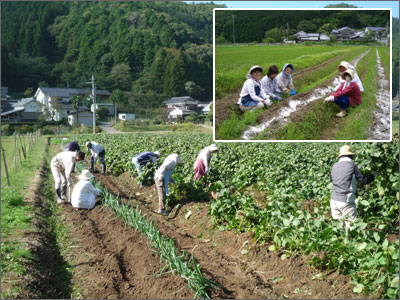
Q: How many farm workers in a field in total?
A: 13